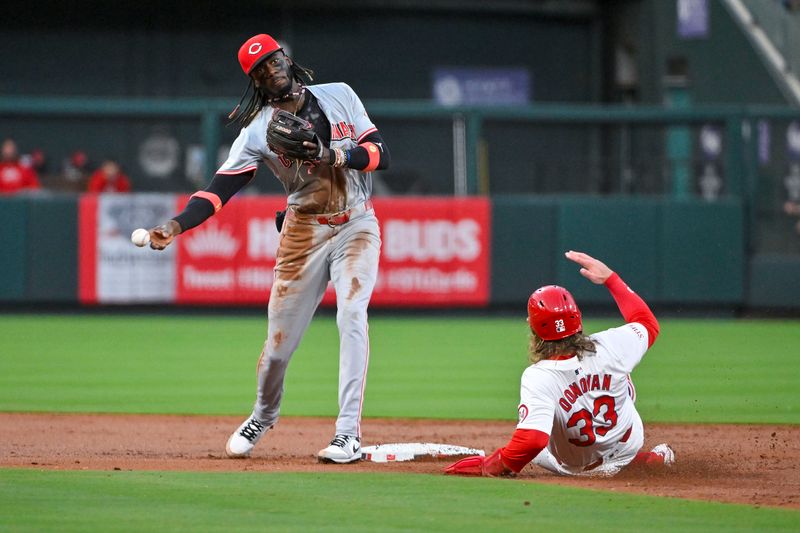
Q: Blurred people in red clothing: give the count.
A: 2